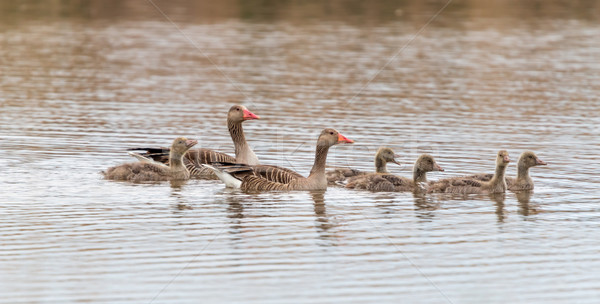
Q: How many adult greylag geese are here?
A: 2